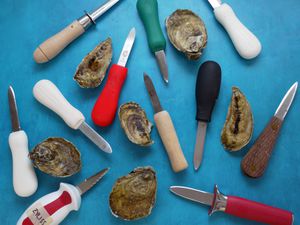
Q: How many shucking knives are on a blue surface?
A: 11